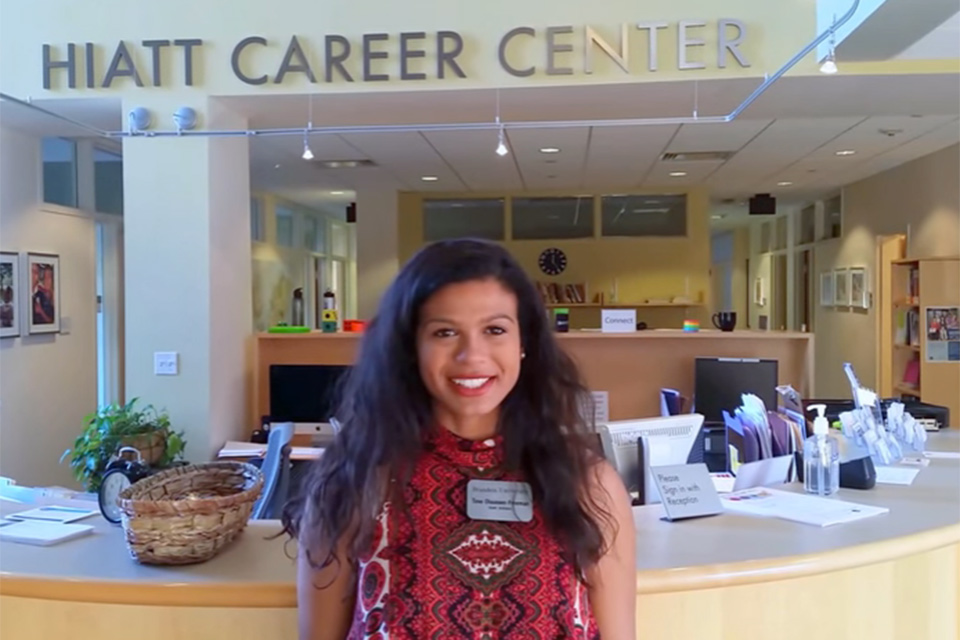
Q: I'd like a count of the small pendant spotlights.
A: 3